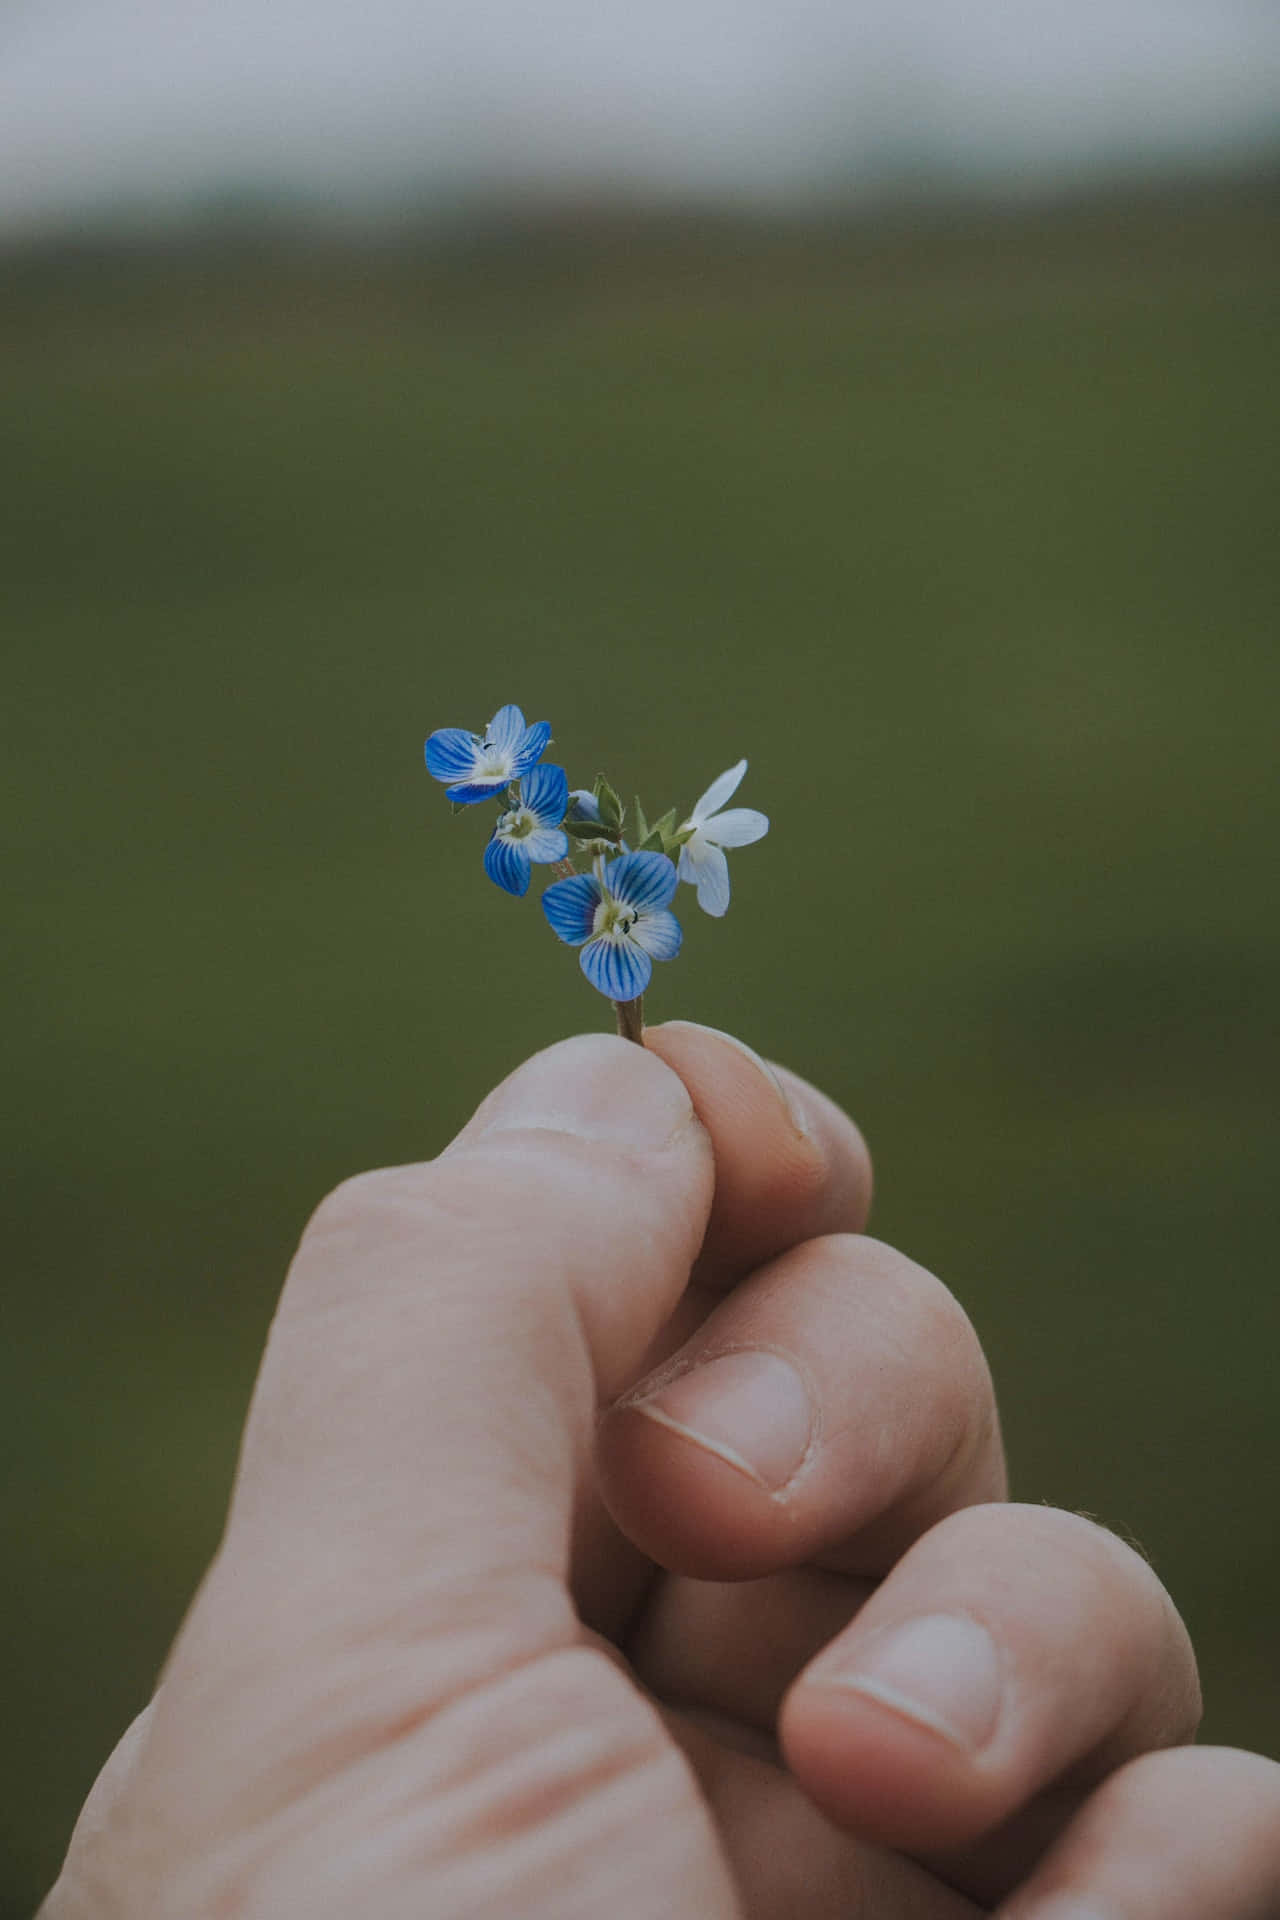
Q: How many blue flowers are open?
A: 3